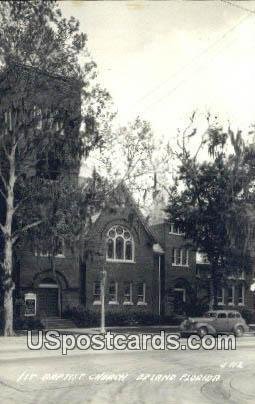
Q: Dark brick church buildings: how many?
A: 1